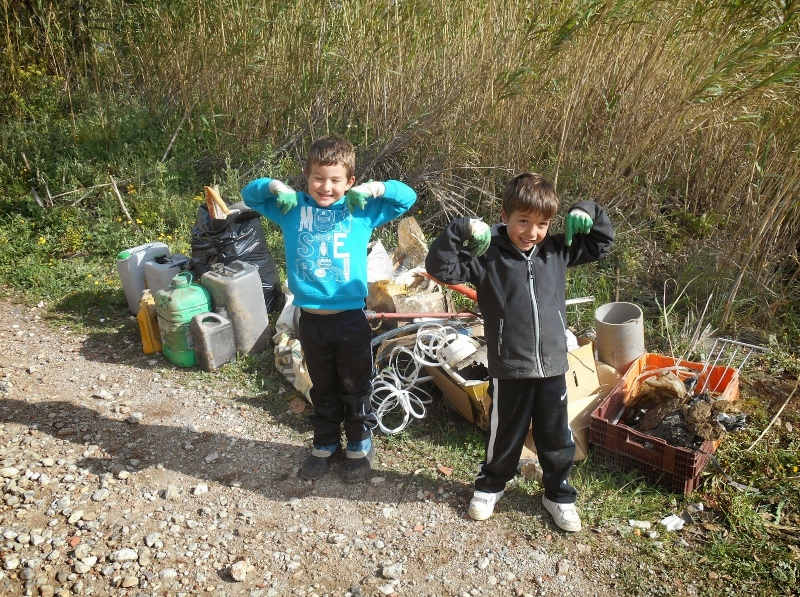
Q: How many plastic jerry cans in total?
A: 6